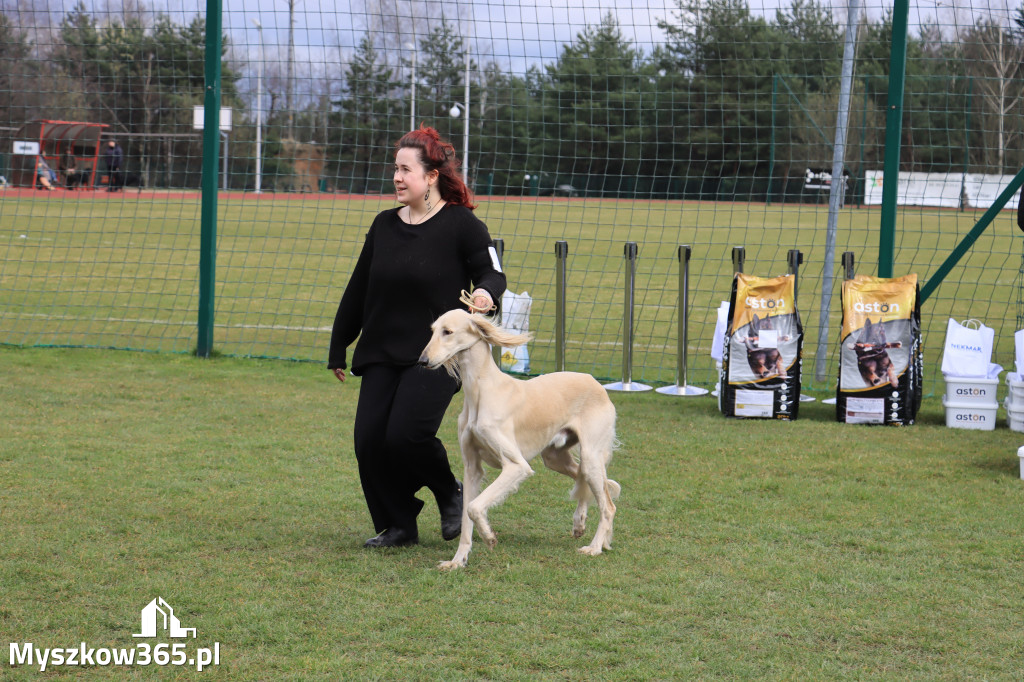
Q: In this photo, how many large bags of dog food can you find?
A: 2